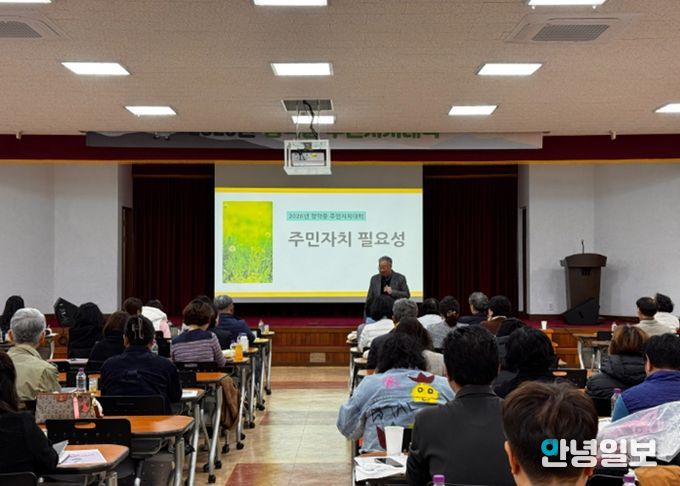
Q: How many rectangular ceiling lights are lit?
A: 10